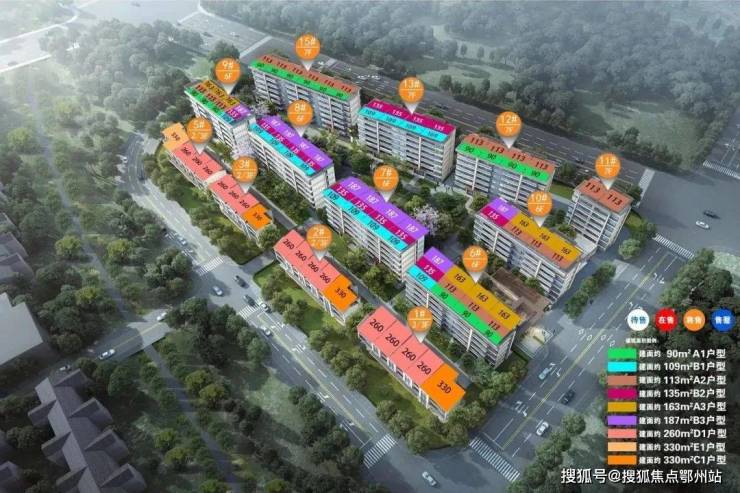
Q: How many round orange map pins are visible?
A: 13